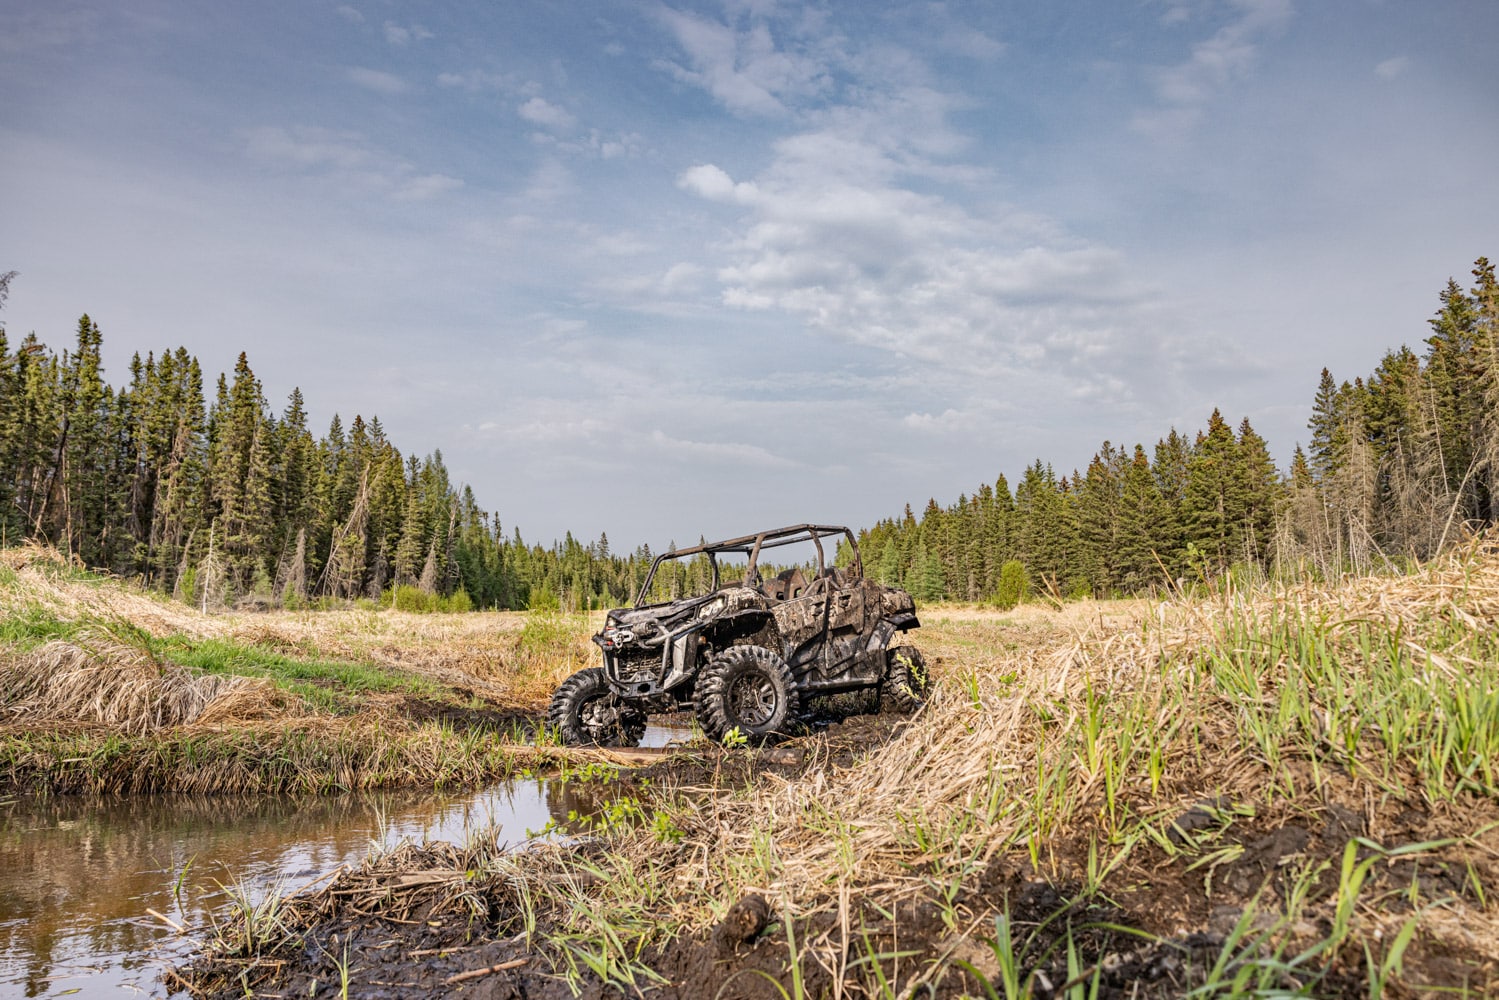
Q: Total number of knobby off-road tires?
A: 3